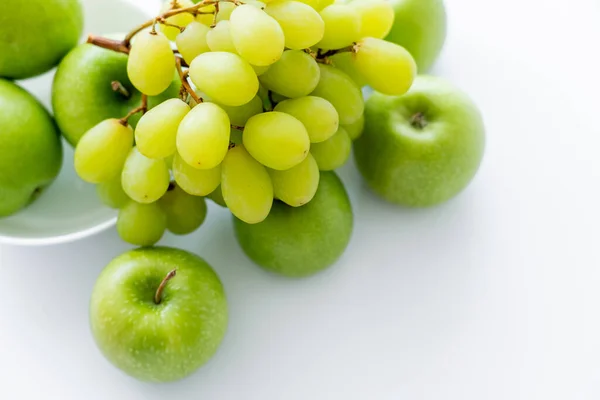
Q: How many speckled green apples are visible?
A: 7